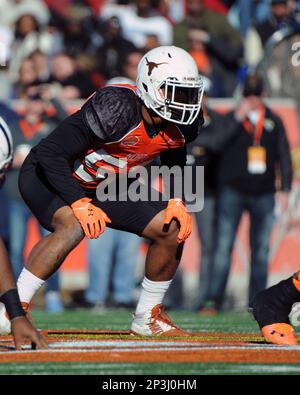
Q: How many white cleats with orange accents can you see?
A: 2